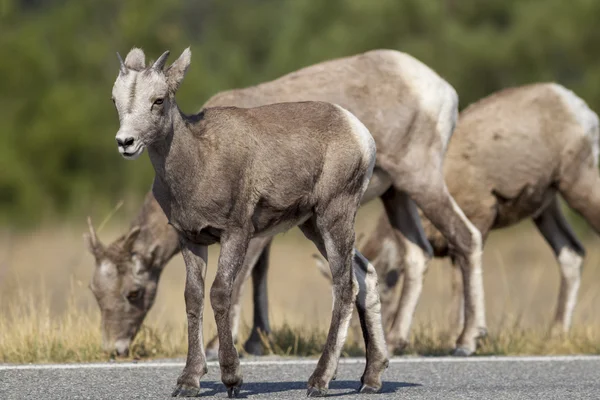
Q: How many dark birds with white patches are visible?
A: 0